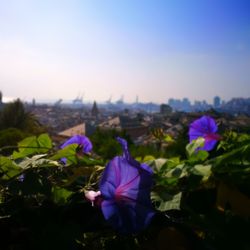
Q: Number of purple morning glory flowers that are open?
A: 3